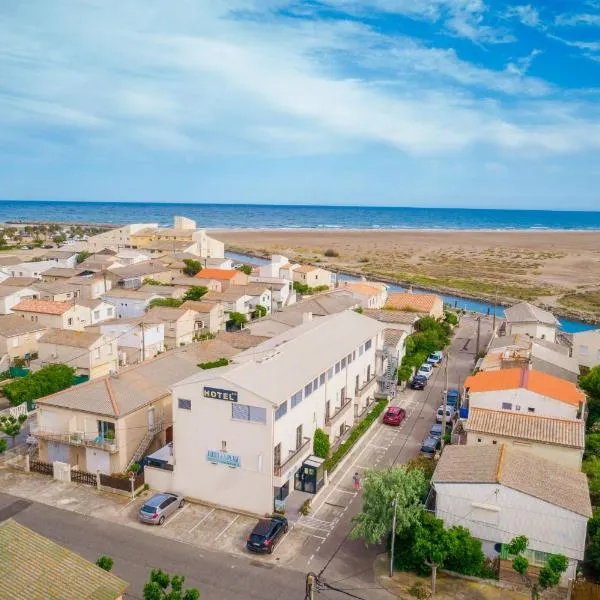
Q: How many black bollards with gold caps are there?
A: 0